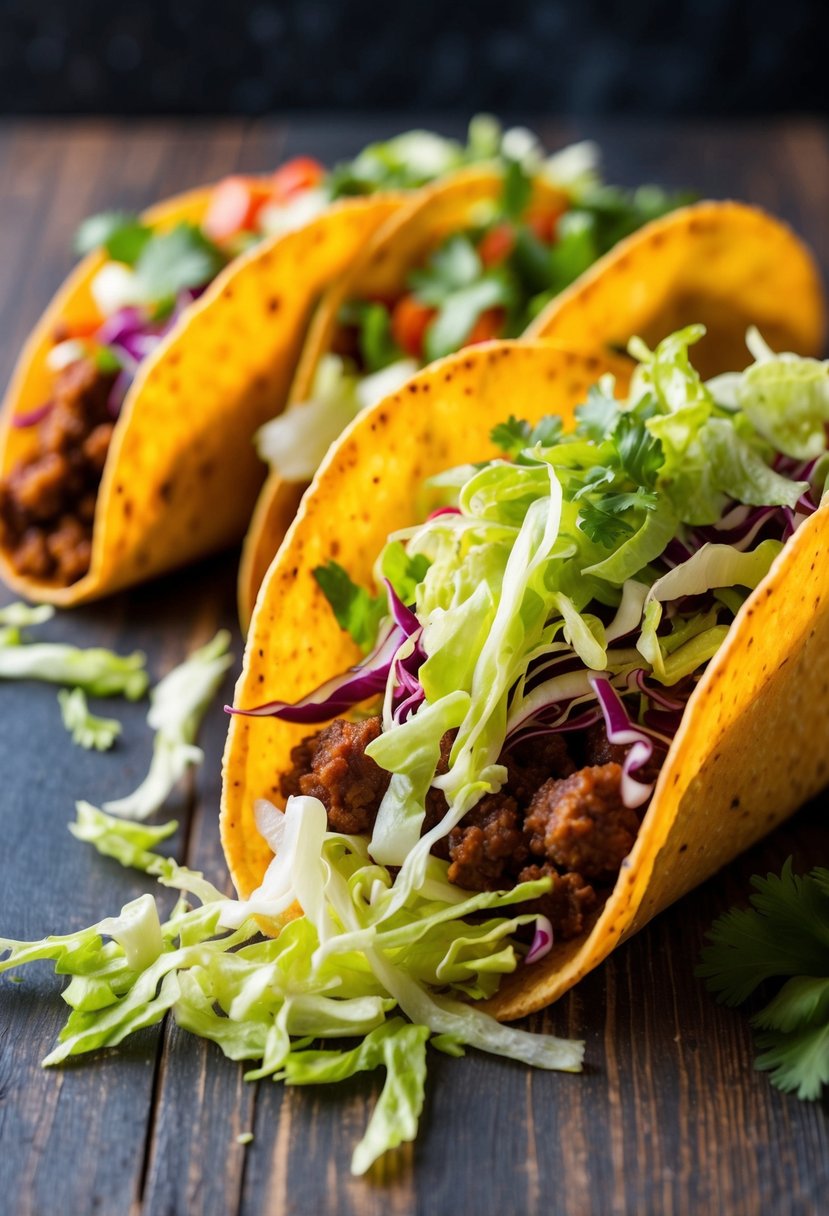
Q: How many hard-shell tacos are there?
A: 3